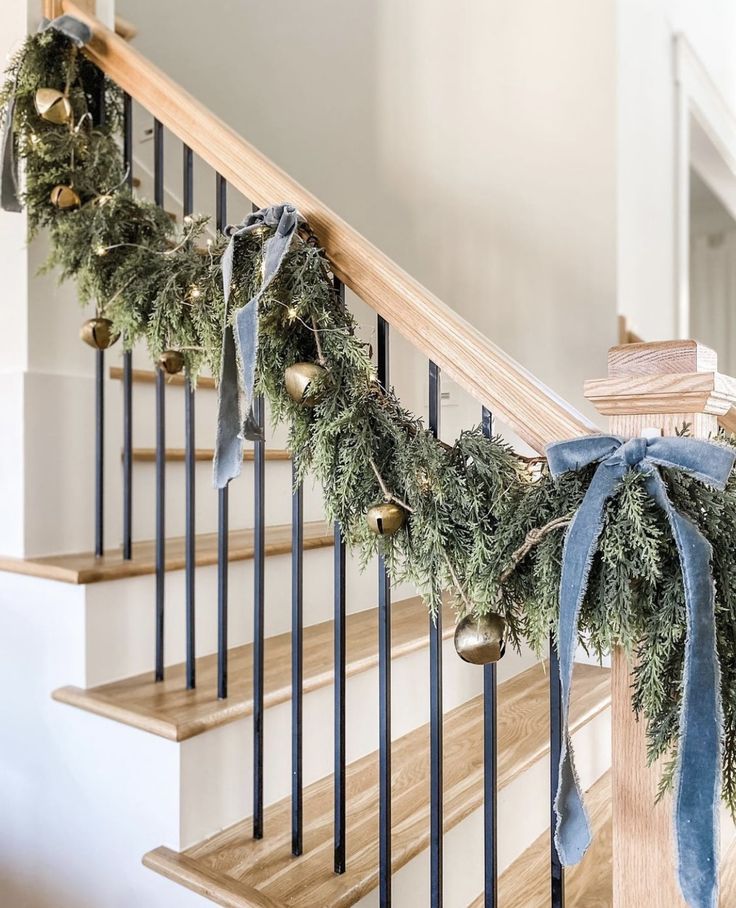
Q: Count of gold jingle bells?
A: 7